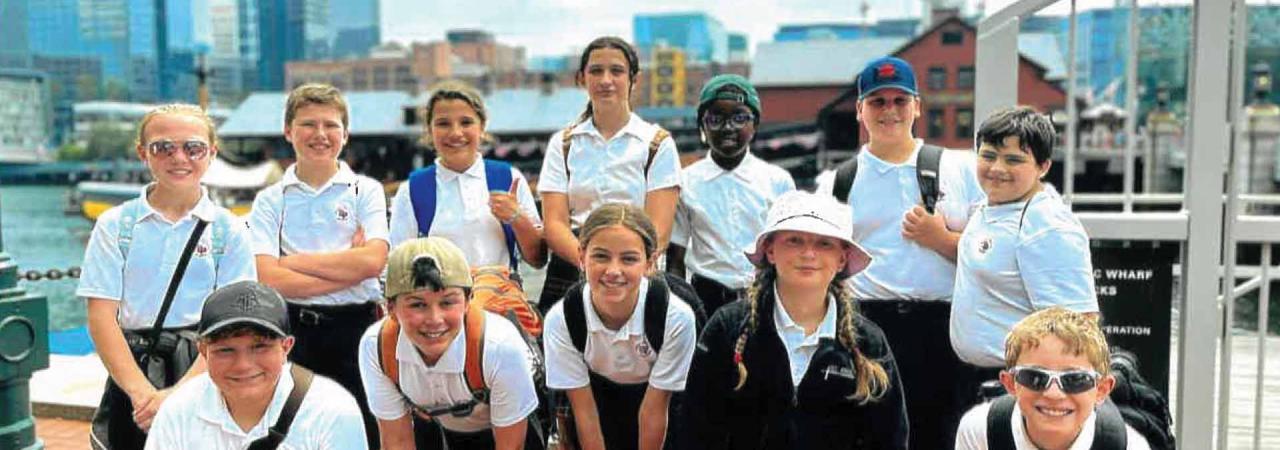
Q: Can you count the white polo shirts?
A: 12